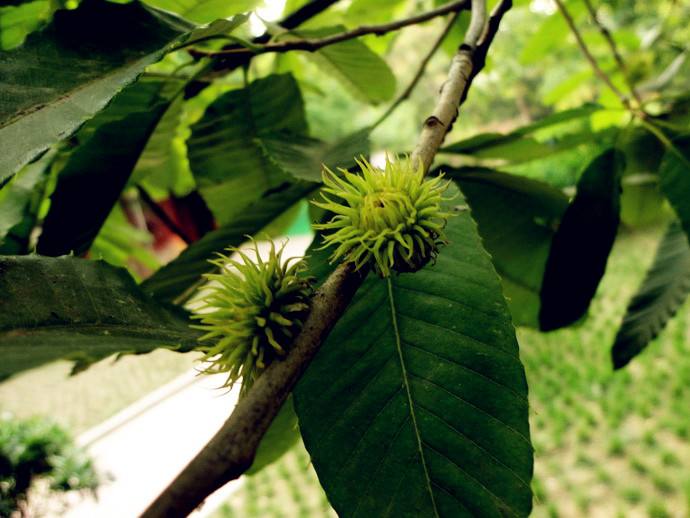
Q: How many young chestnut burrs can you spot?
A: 2